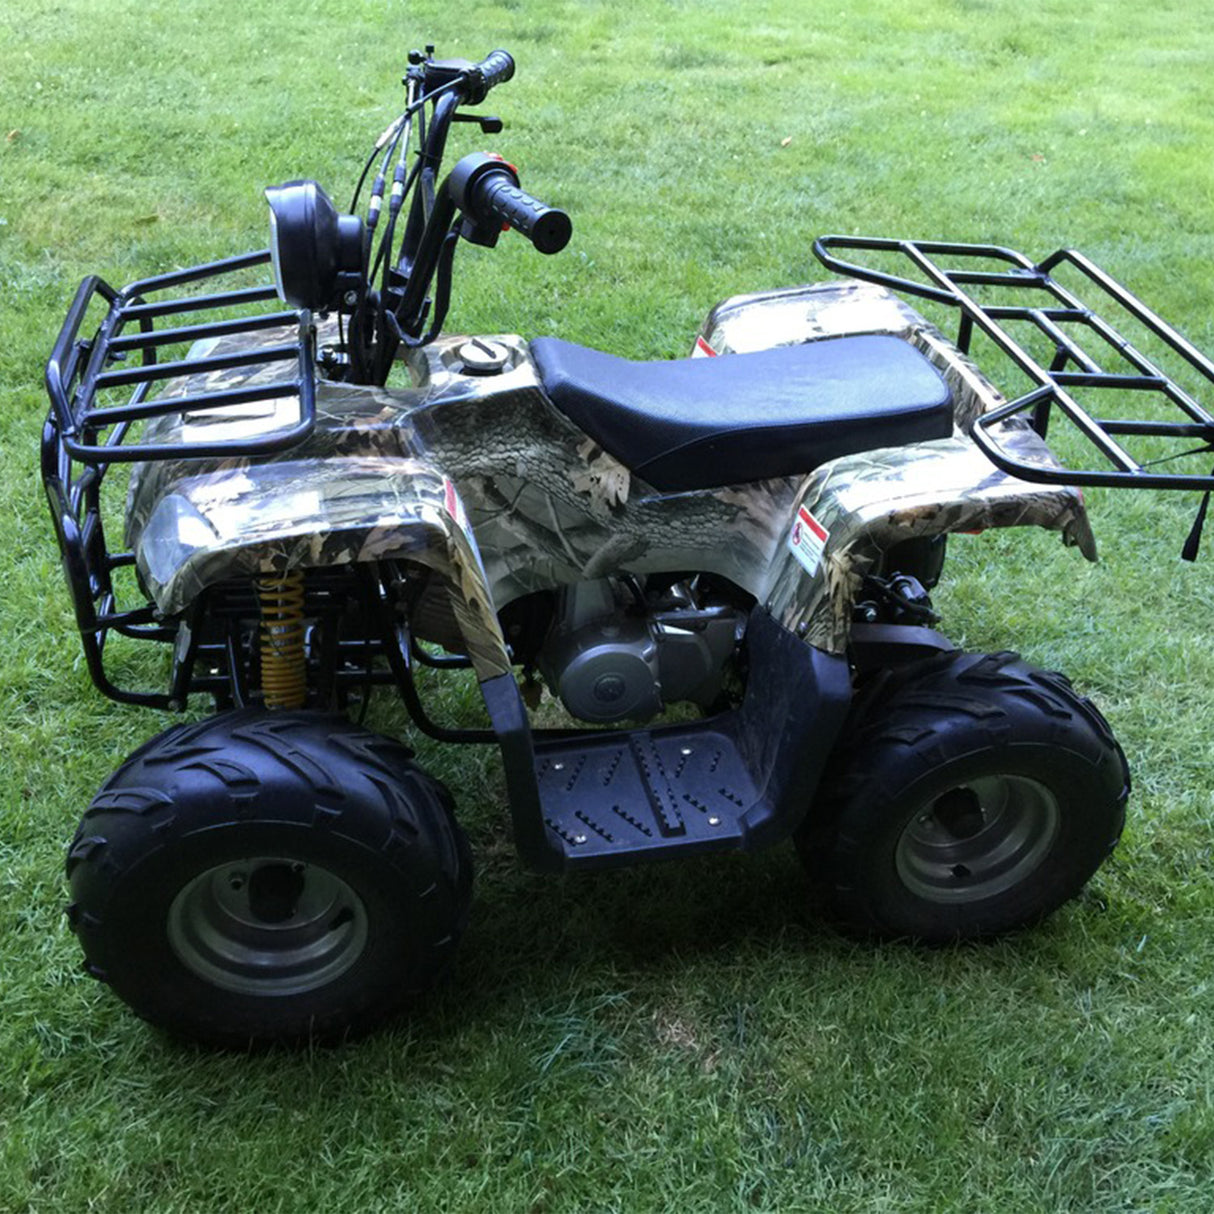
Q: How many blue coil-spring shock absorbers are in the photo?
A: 0